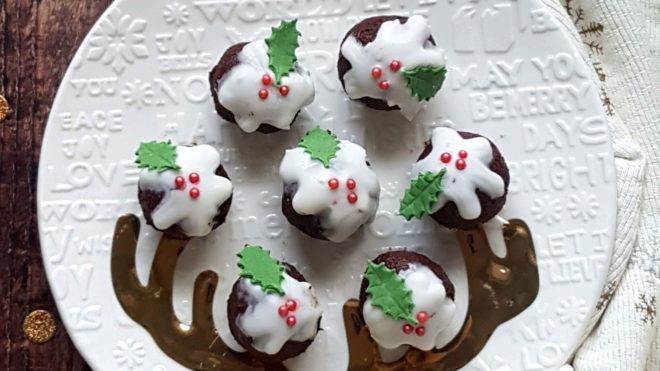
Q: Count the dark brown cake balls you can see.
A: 7